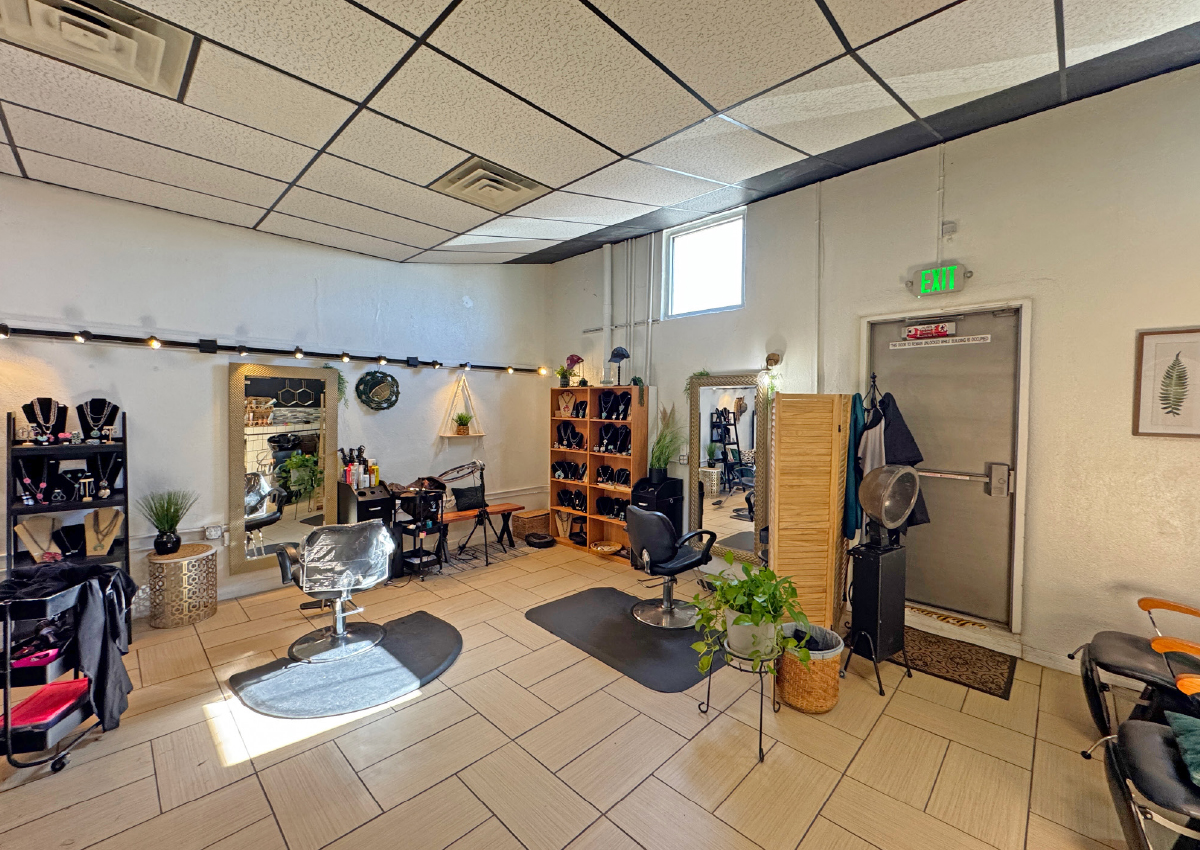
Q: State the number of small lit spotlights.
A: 11